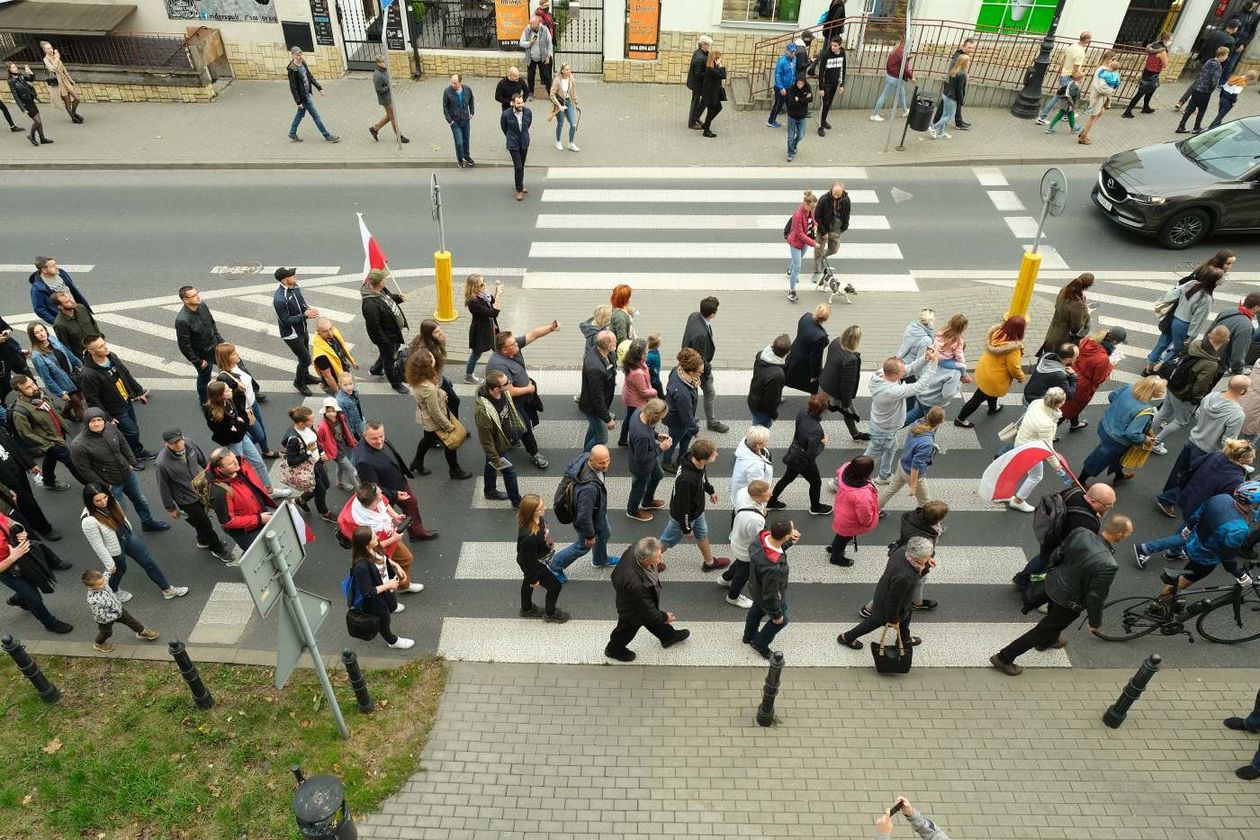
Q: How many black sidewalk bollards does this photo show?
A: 5